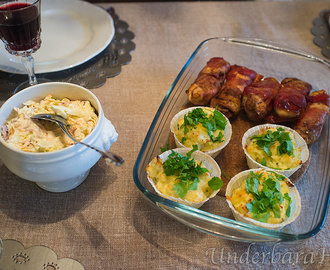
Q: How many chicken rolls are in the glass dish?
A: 5